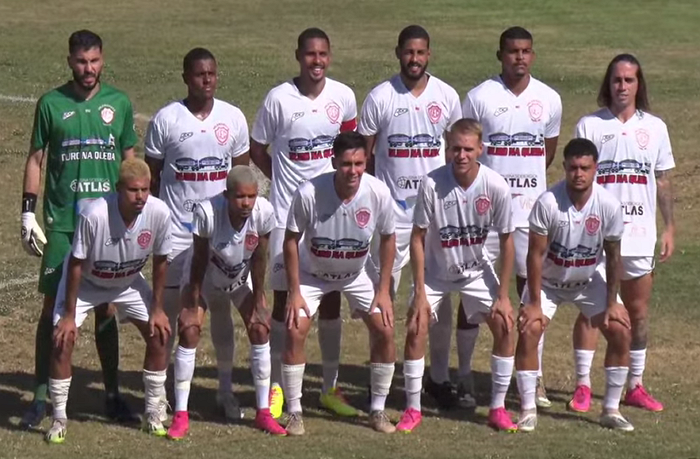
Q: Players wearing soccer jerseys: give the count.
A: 11